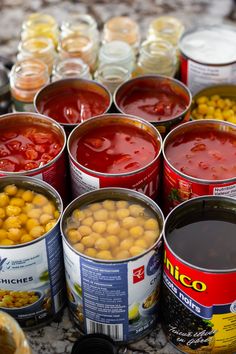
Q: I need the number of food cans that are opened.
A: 10